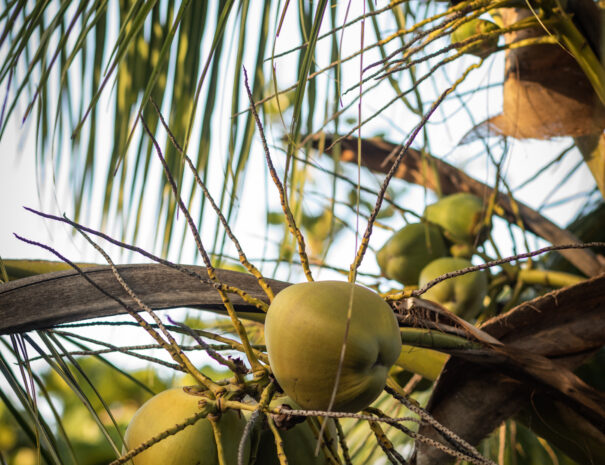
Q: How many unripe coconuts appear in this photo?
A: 7